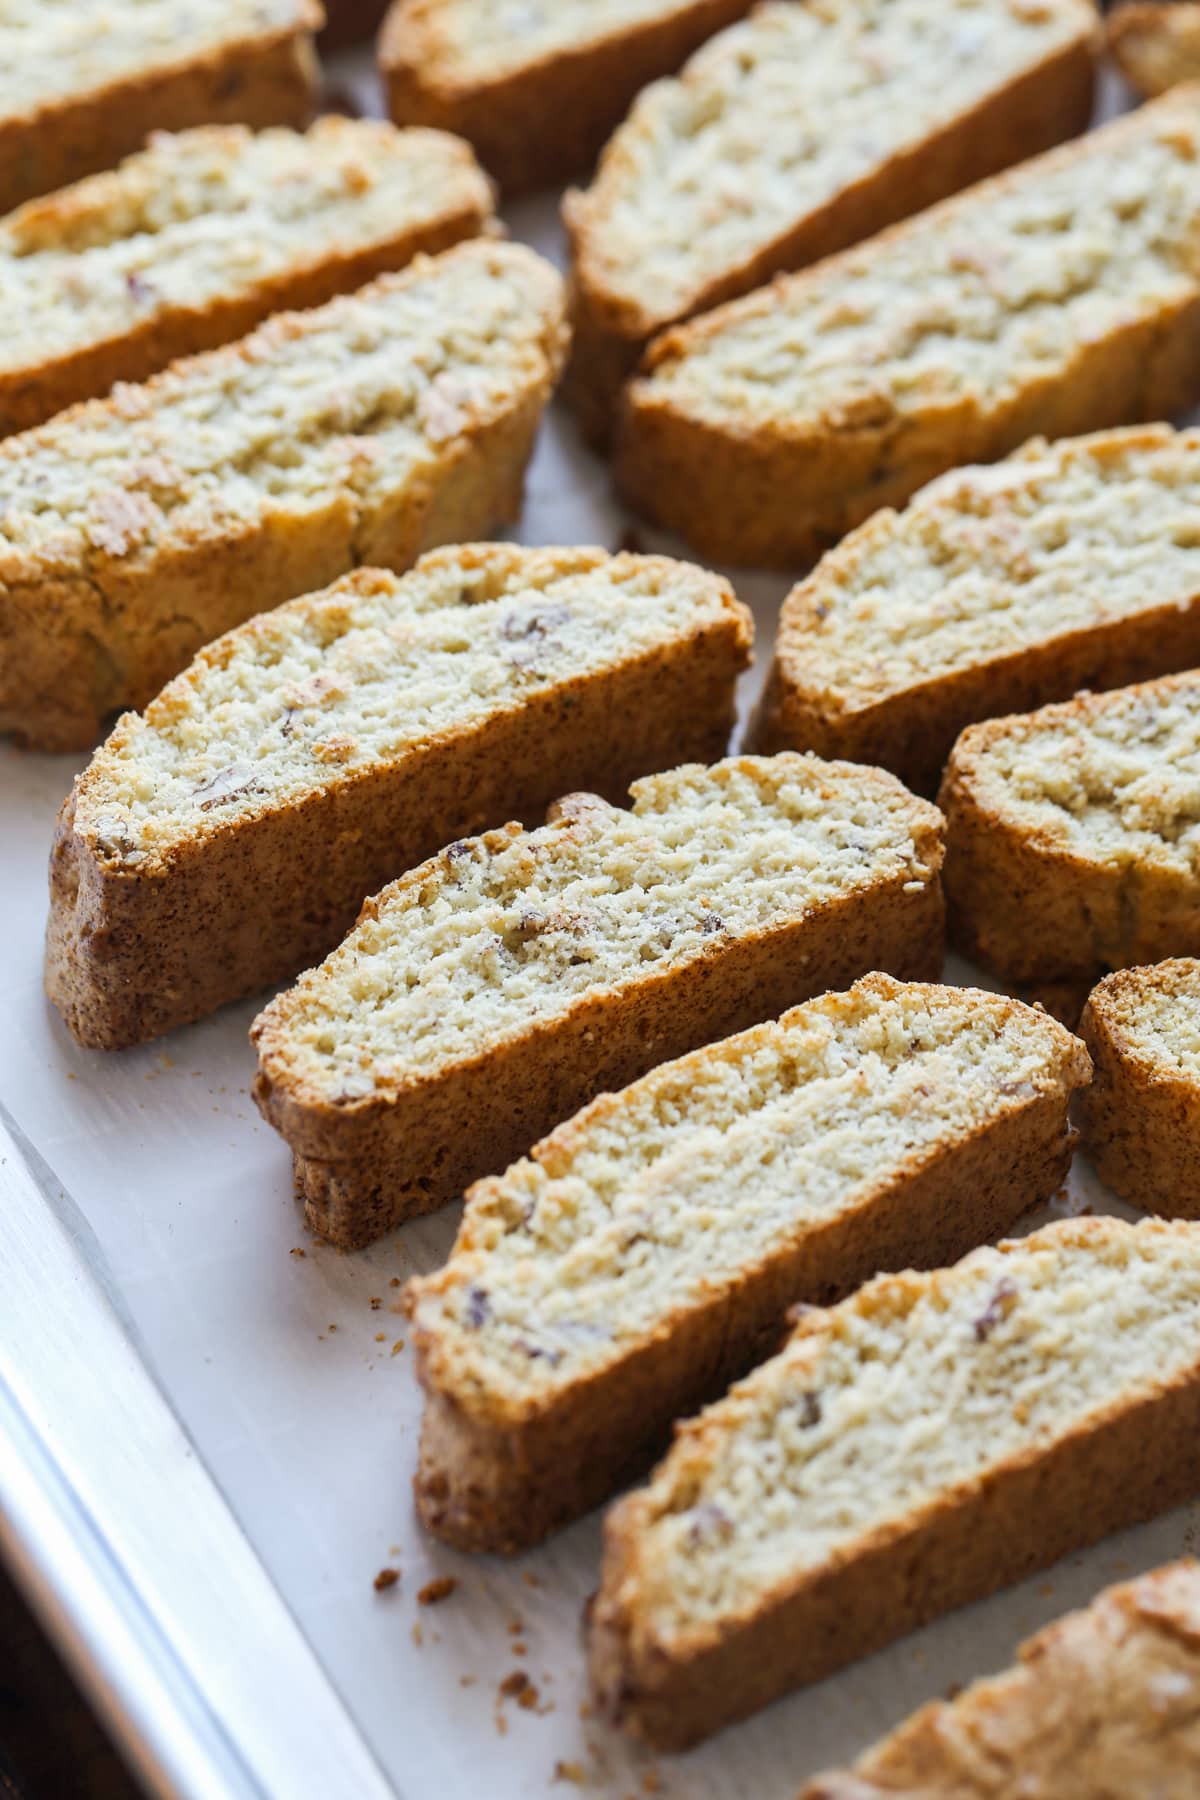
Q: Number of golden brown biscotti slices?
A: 15